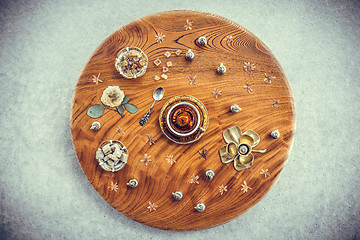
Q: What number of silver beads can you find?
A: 10